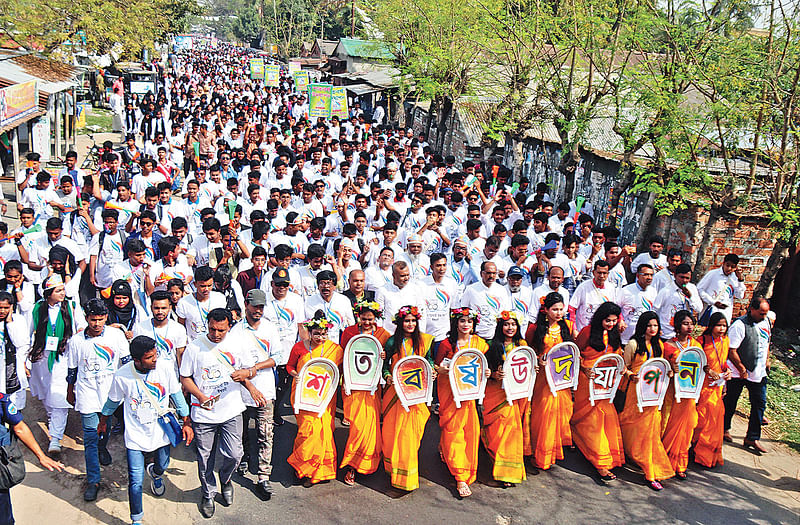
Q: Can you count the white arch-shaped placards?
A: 9